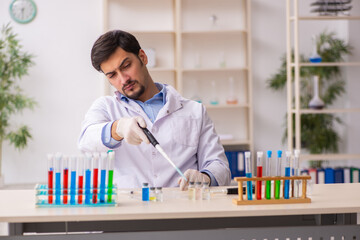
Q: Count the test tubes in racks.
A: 15